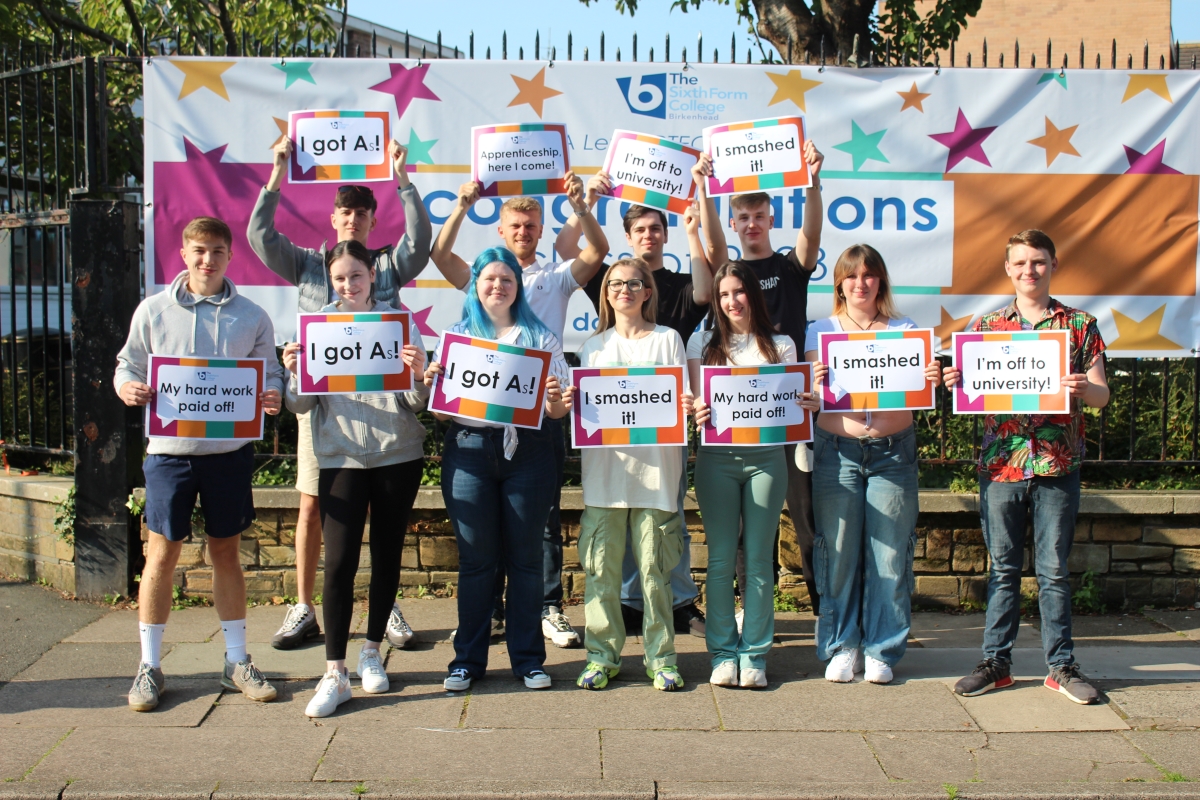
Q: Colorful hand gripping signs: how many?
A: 11